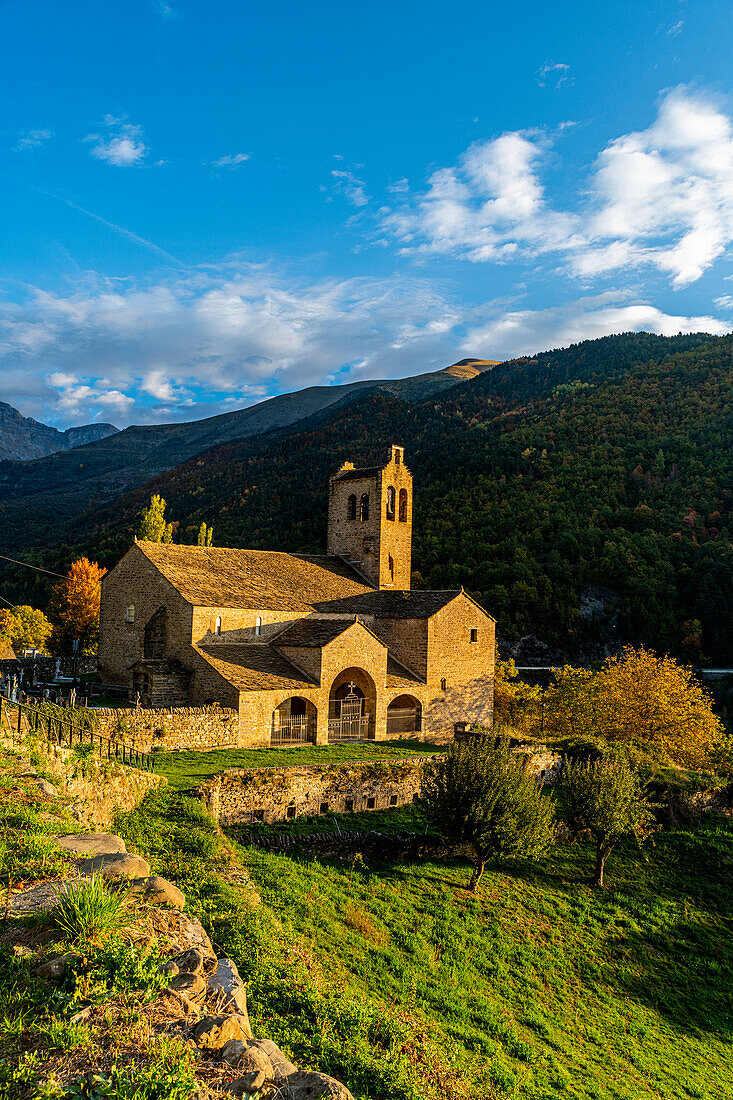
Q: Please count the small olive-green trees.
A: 2